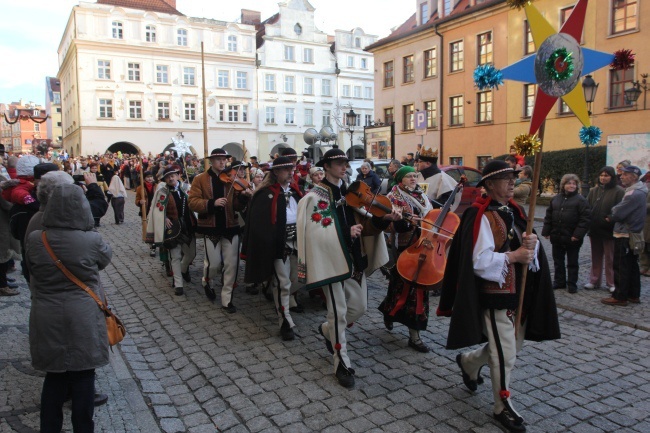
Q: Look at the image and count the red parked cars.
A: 1